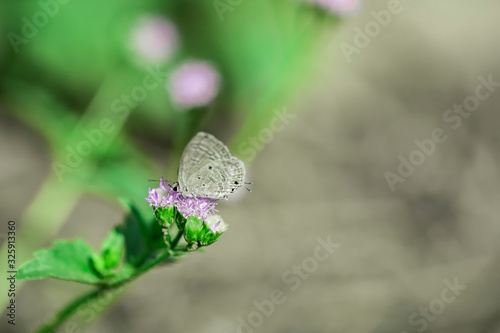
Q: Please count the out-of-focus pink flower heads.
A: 3